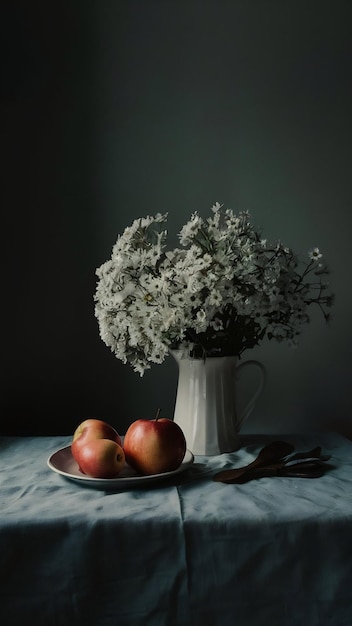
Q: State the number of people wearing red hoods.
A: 0